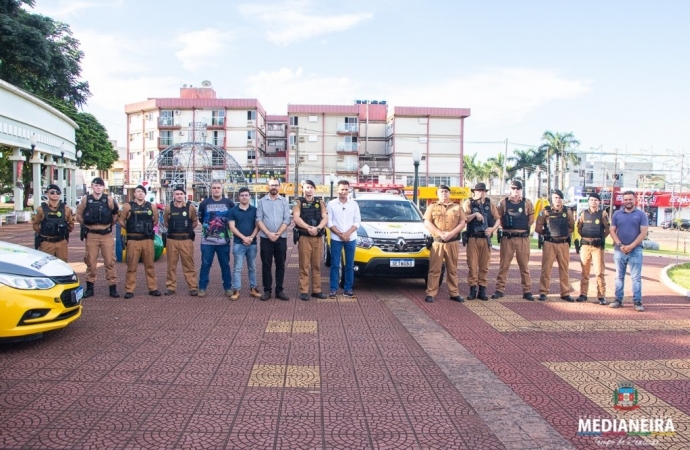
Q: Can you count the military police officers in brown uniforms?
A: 10